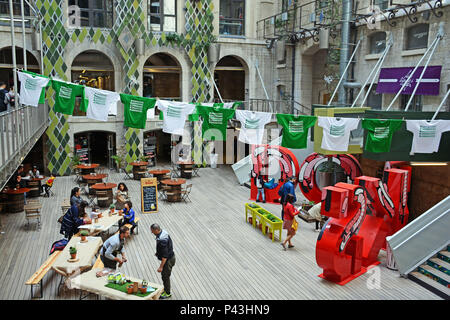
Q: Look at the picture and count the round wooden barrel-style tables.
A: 9